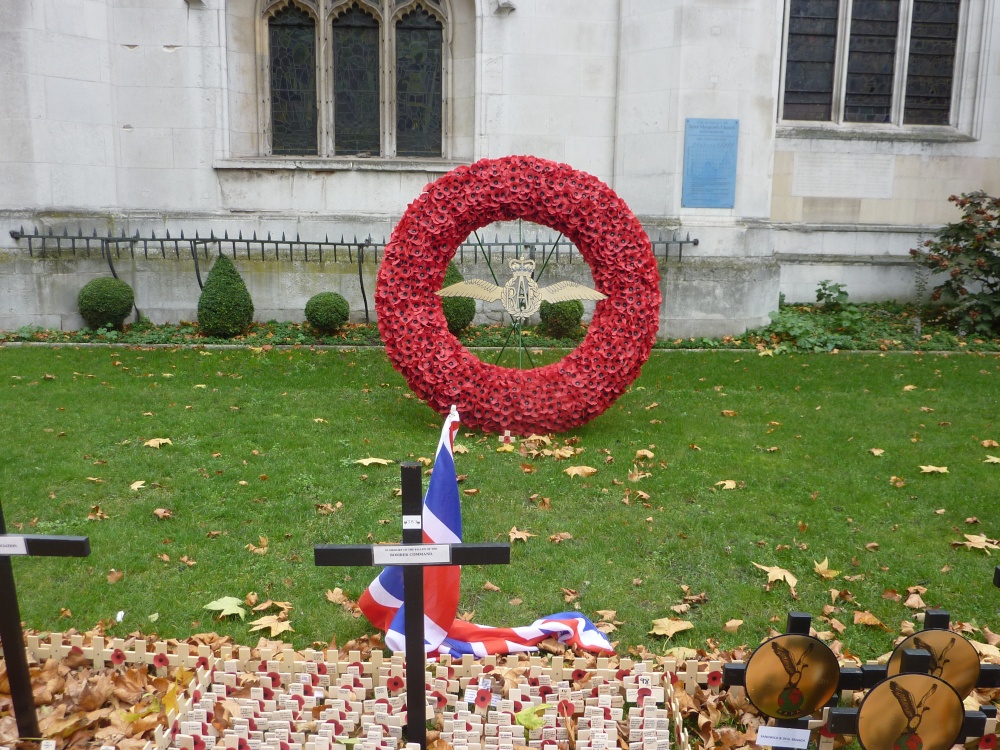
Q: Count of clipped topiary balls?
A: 3